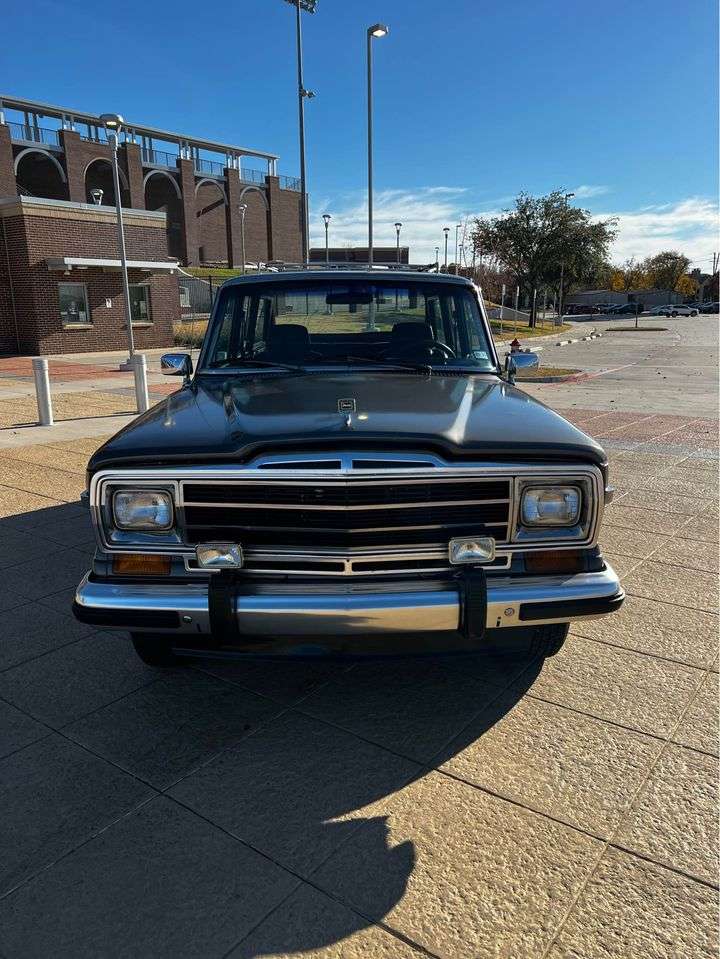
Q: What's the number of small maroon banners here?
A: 0